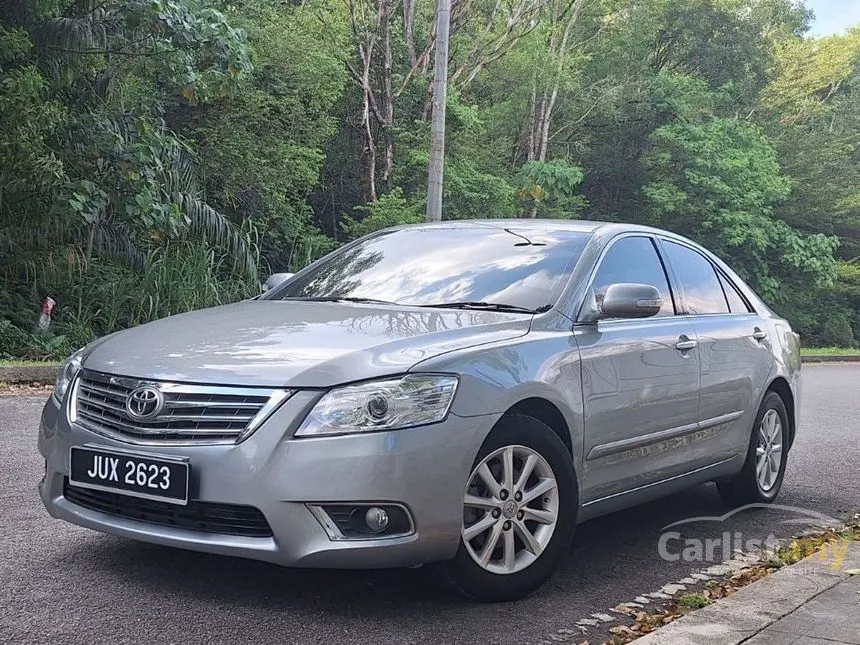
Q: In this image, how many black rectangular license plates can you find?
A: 1